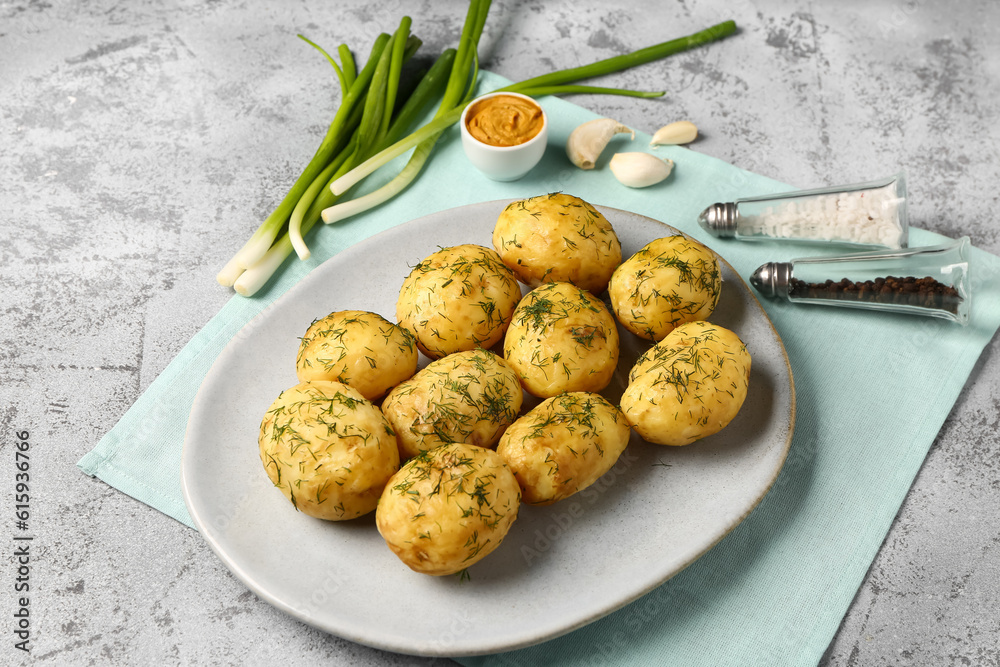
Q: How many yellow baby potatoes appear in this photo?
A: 10